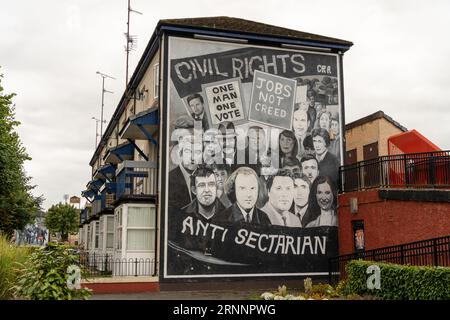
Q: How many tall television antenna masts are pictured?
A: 3